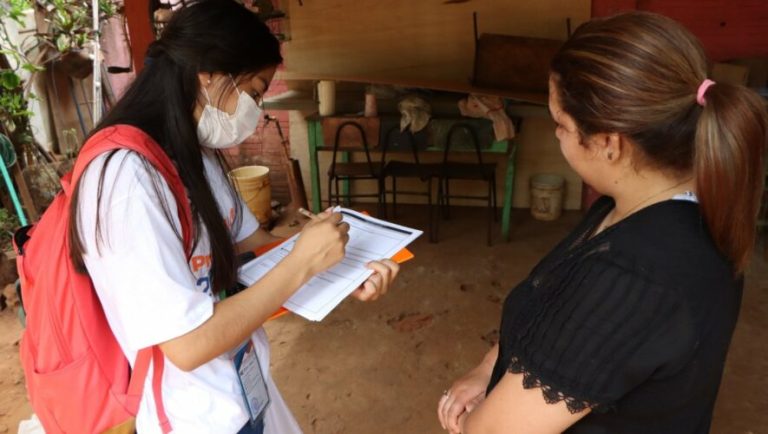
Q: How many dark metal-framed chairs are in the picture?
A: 3